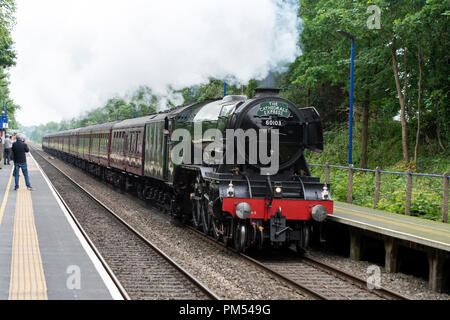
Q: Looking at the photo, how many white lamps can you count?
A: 2